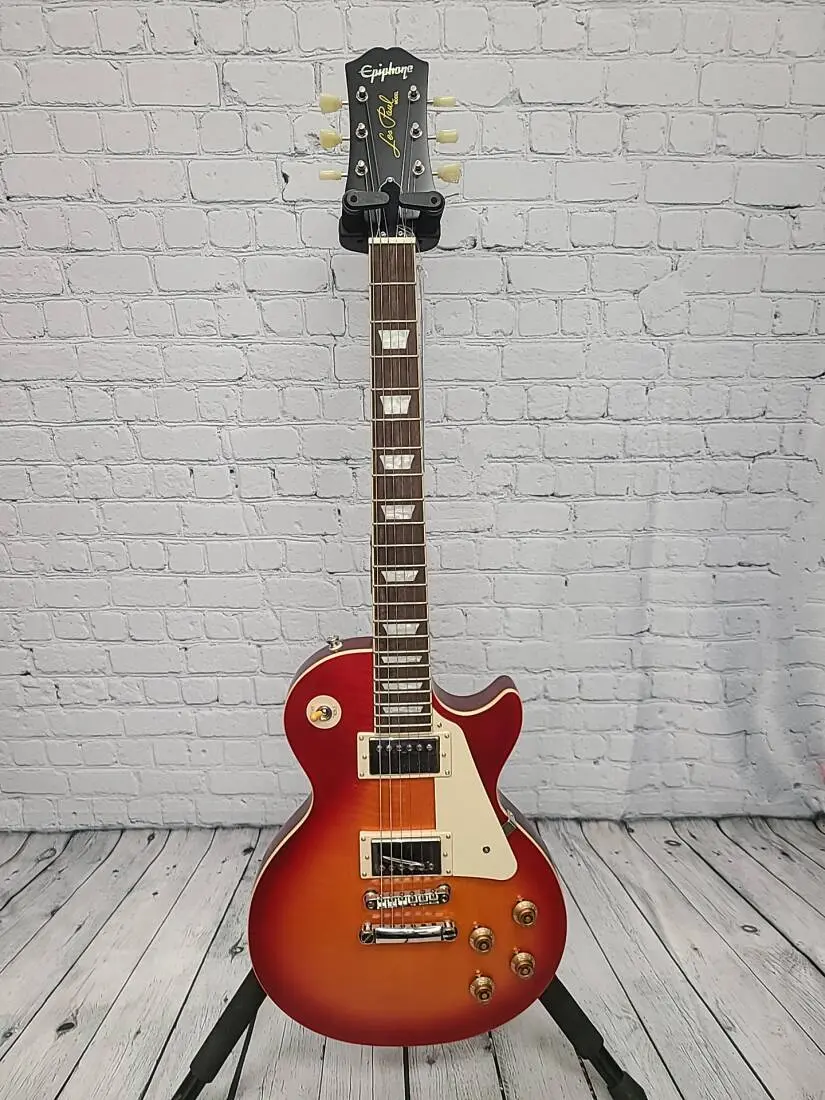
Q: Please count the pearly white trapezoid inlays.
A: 9